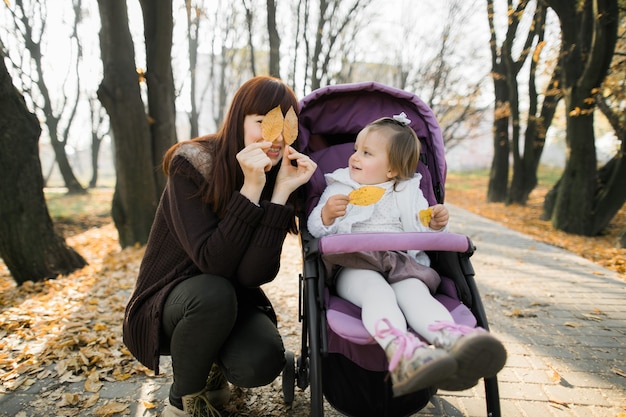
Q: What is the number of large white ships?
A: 0